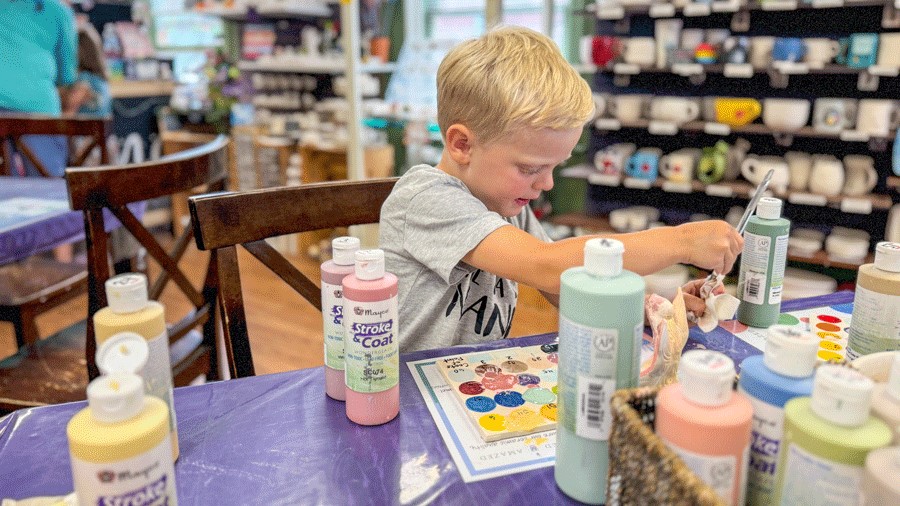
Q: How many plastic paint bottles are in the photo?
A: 12